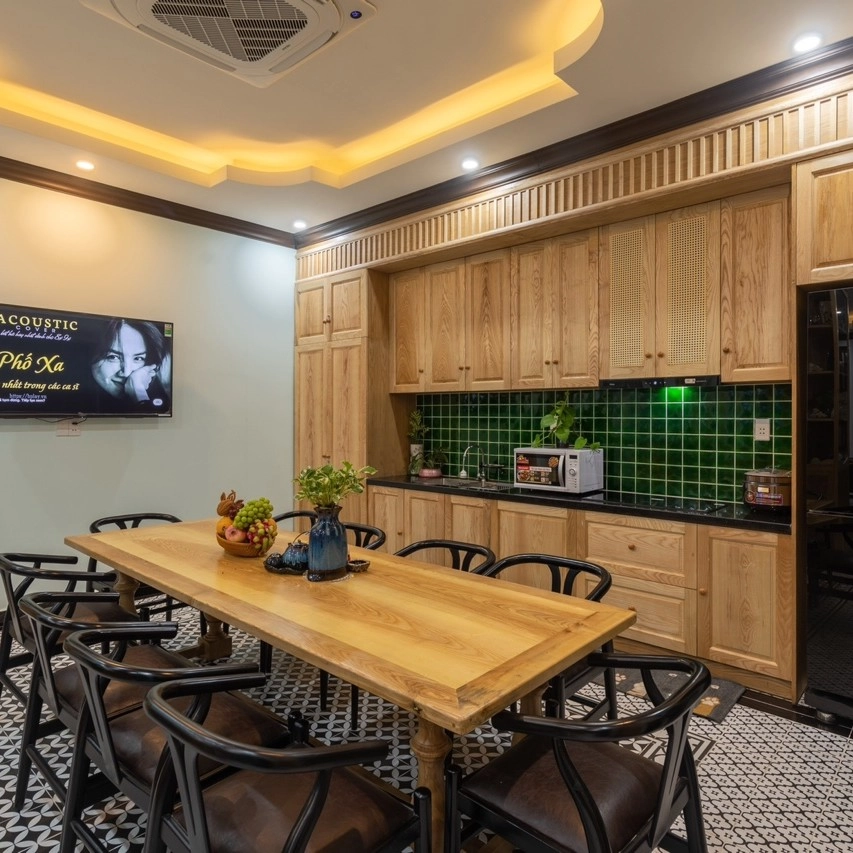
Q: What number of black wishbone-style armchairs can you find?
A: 10